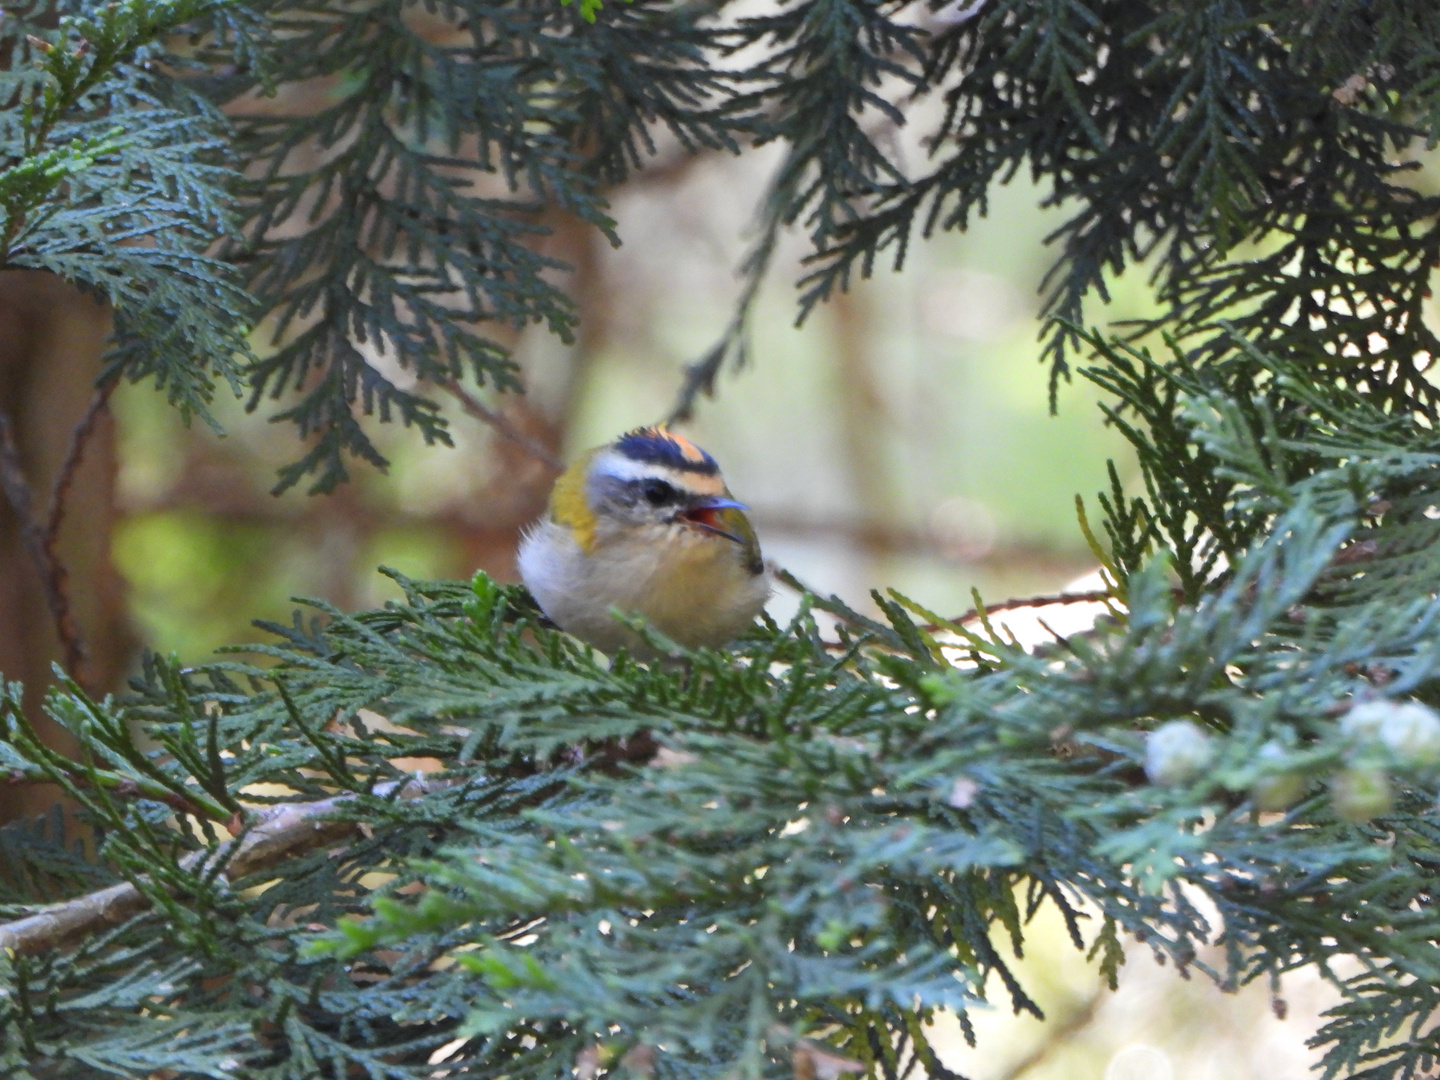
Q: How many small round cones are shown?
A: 5